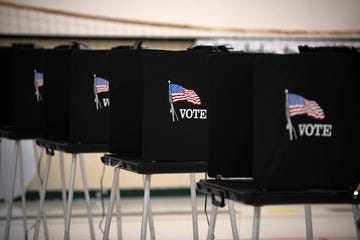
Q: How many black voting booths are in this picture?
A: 4